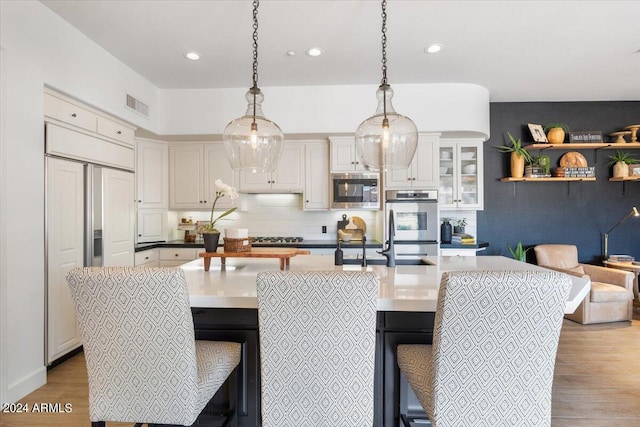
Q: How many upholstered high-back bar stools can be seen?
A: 3